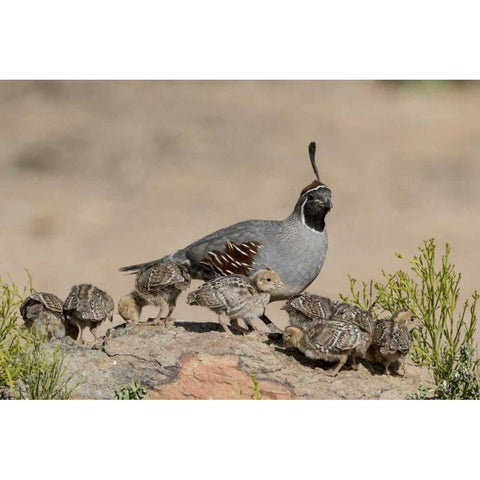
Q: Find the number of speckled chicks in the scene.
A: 8